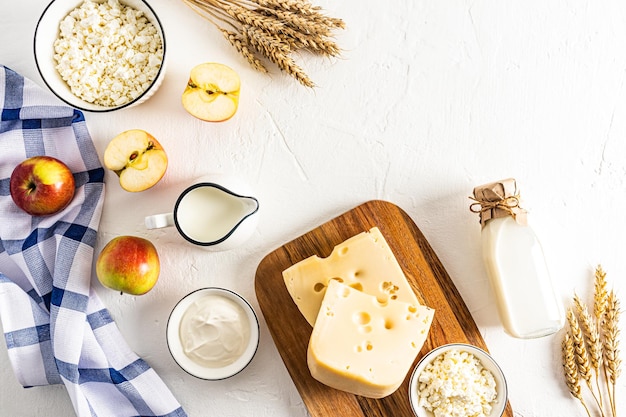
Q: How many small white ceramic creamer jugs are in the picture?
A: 1